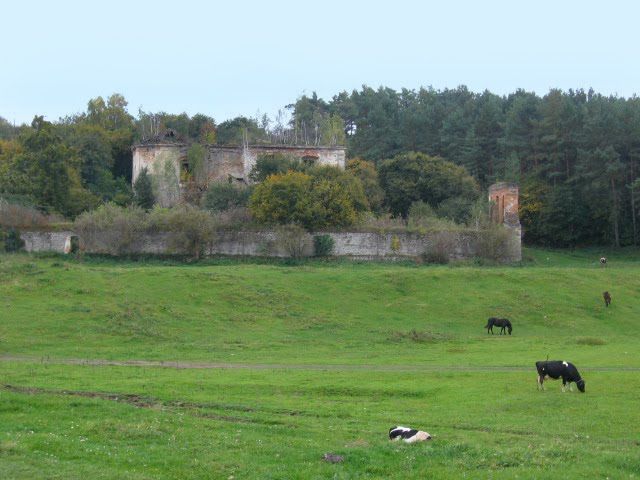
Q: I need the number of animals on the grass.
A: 5